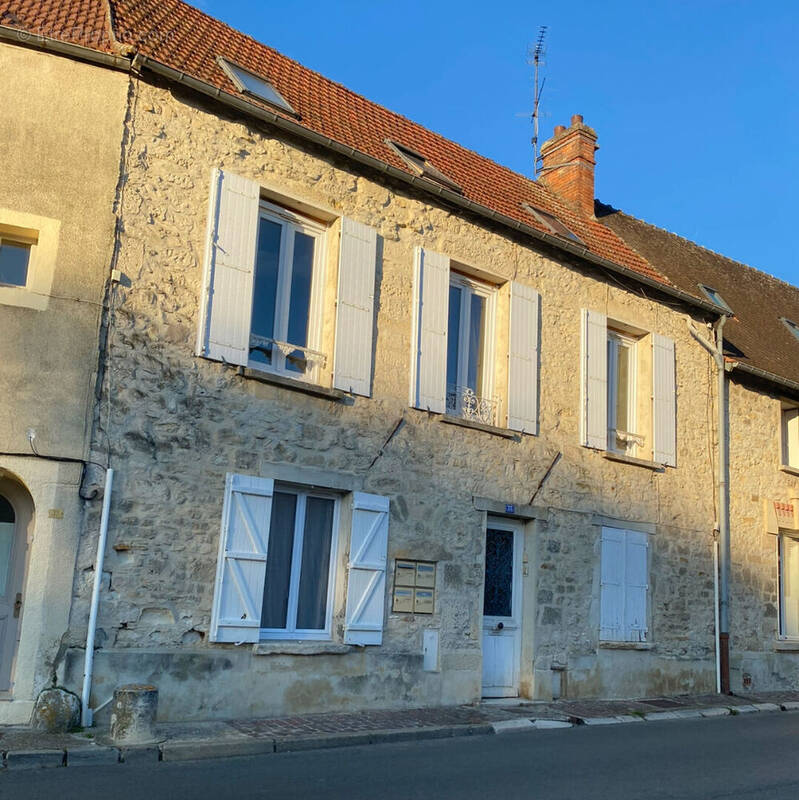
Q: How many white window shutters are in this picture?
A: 10